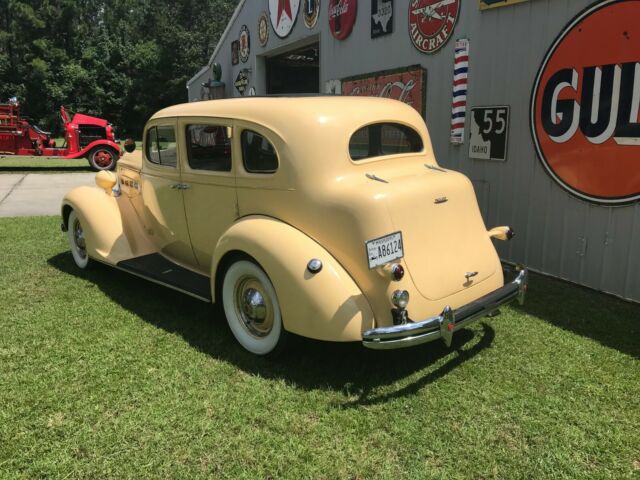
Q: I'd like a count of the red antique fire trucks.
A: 1